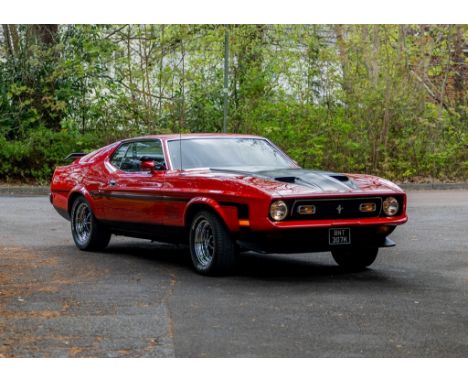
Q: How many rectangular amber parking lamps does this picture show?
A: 2